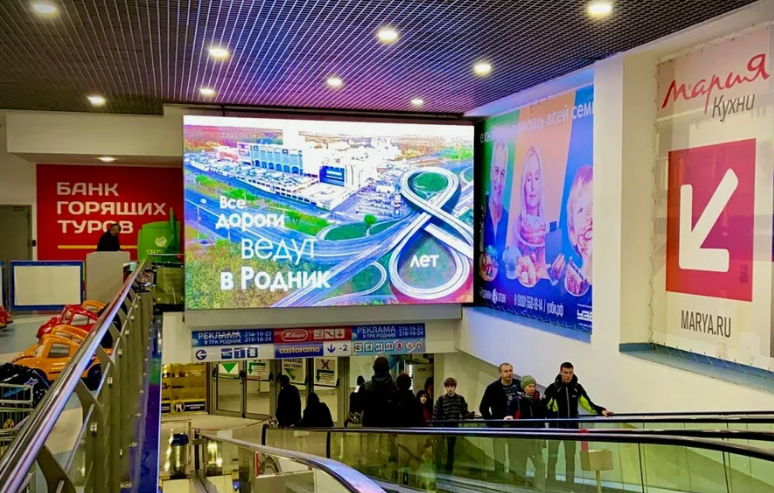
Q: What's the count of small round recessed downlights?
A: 10